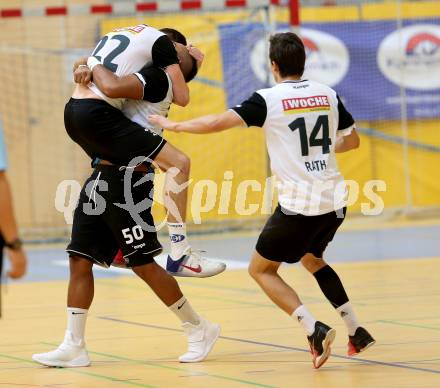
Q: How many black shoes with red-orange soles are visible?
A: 2